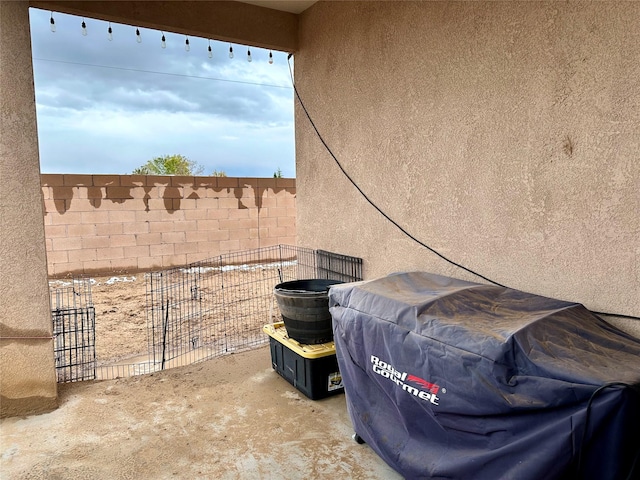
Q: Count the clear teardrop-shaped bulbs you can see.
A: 10